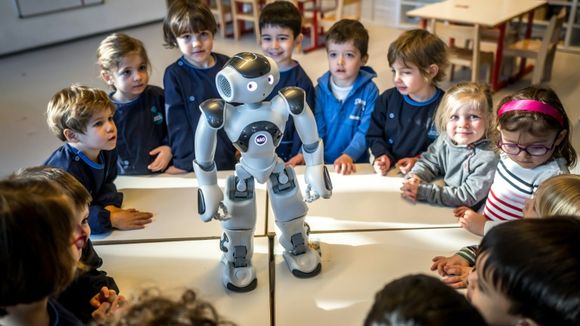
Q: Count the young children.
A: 14